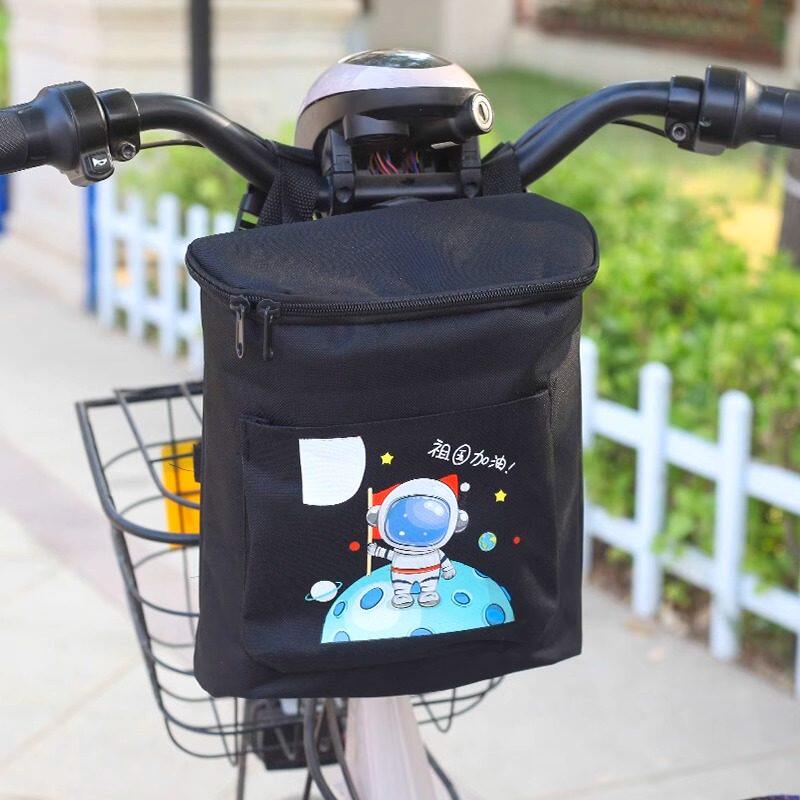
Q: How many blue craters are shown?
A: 9